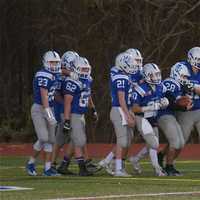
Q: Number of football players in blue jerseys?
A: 8